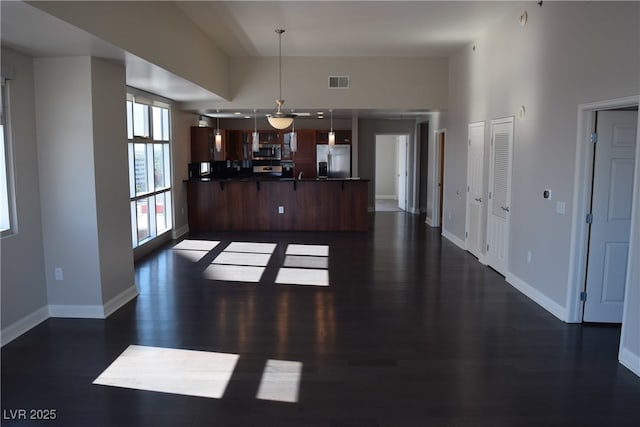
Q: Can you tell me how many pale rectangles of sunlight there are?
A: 10